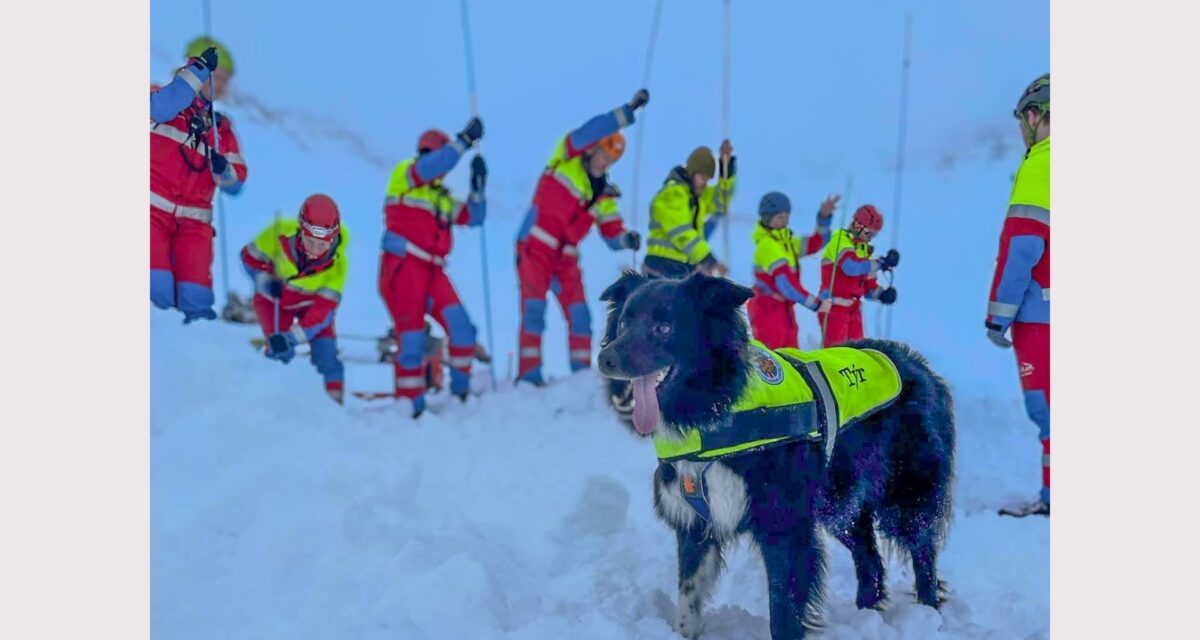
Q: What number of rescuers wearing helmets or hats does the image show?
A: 8